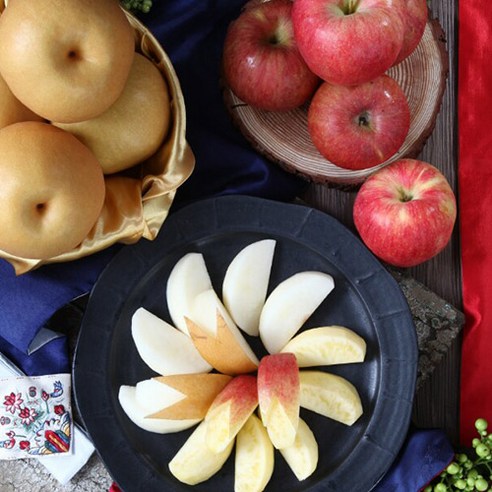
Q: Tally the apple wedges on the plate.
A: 7